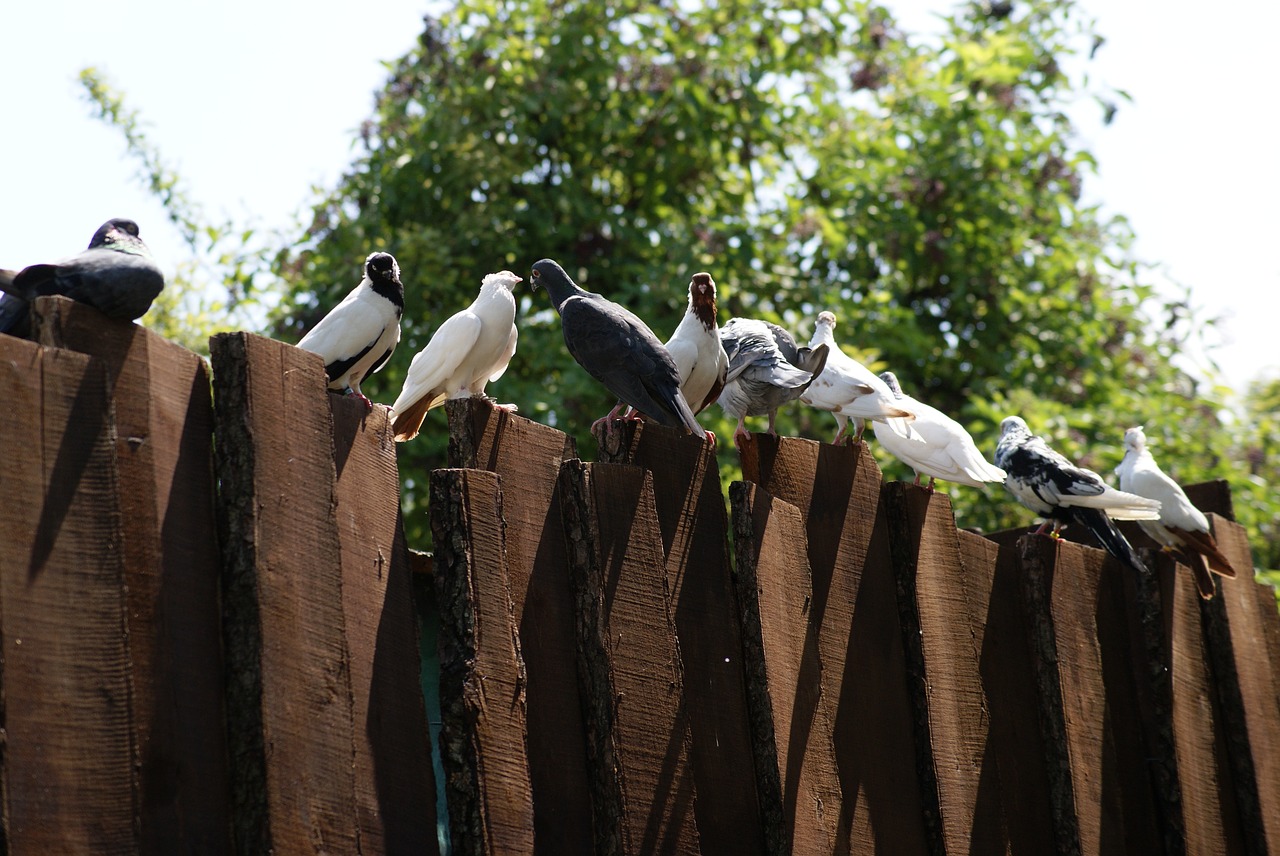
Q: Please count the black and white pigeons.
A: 2